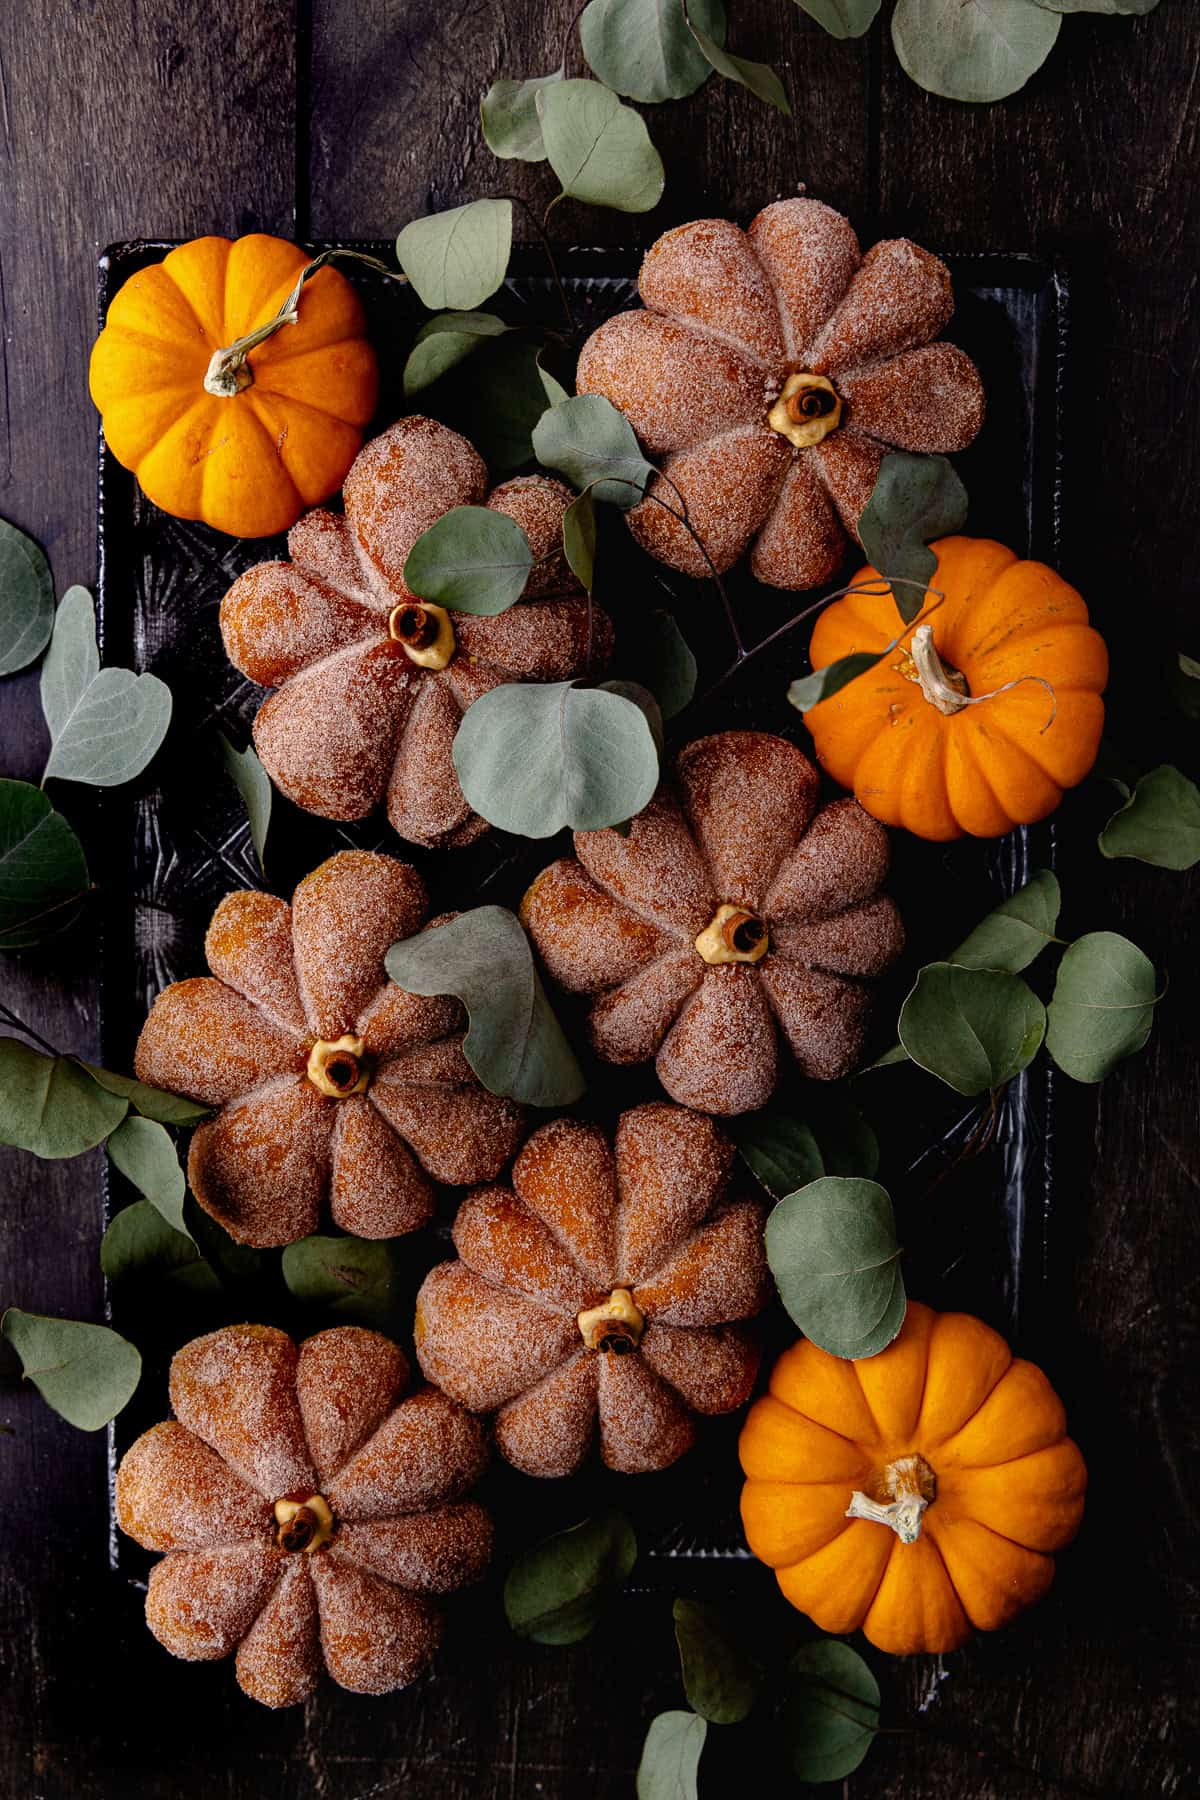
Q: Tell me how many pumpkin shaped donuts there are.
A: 6